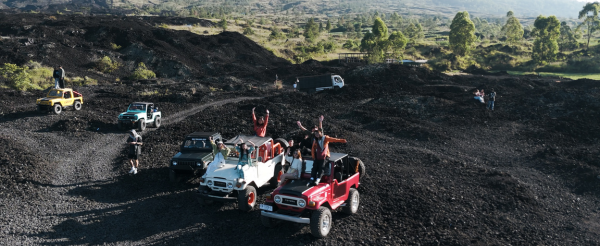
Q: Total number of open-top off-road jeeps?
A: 5